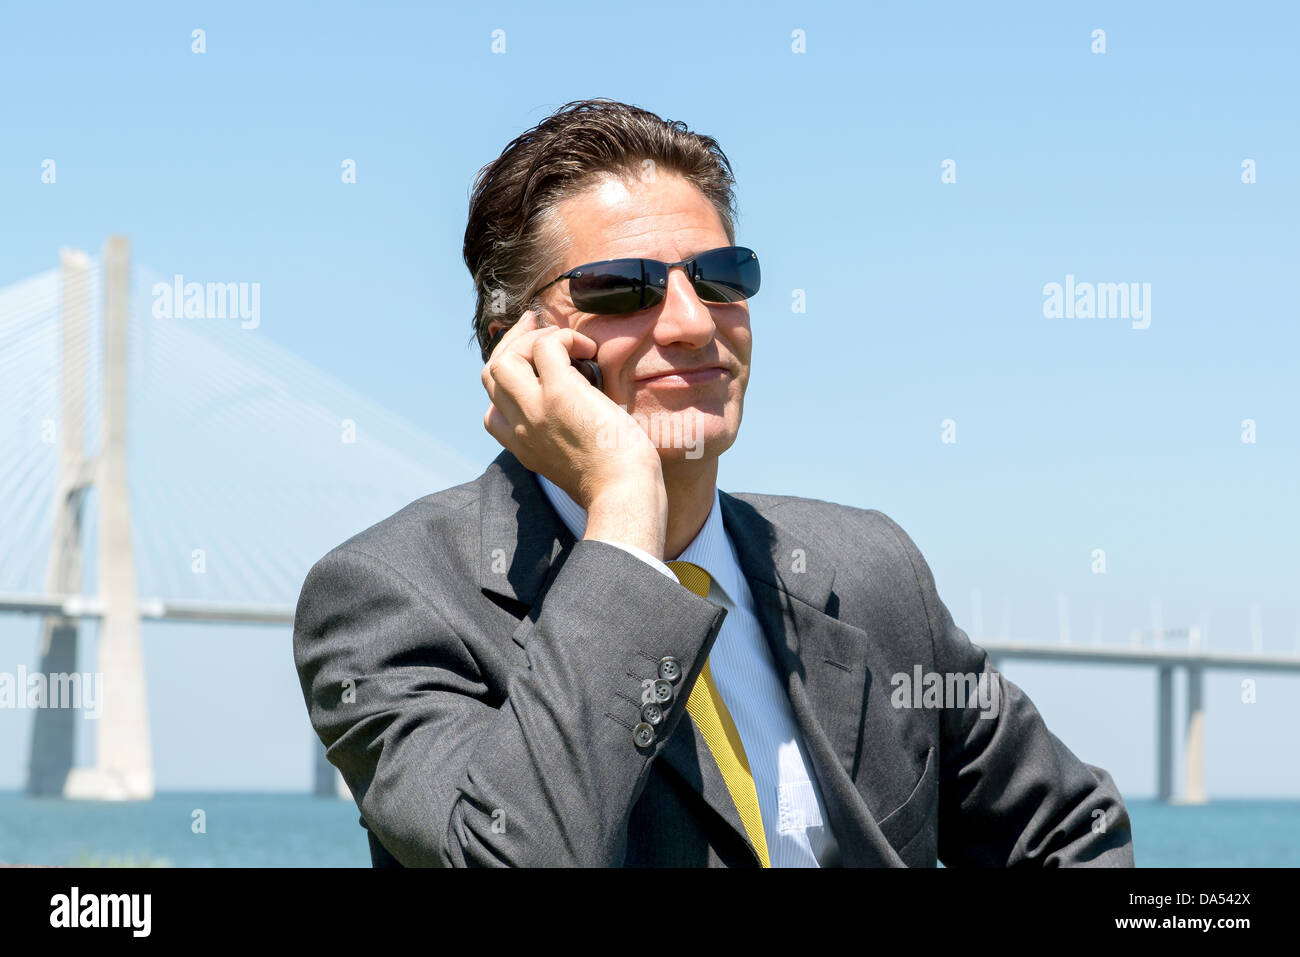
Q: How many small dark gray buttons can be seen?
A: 4